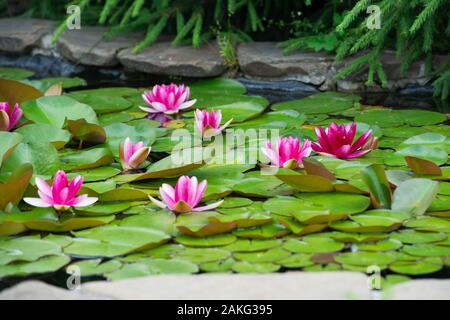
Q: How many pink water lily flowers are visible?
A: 8